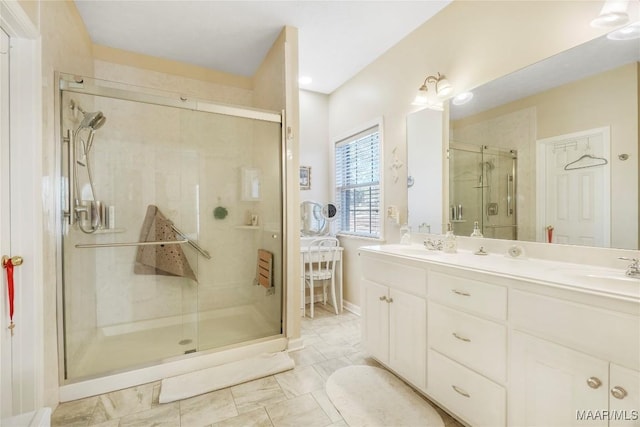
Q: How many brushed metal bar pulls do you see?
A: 3